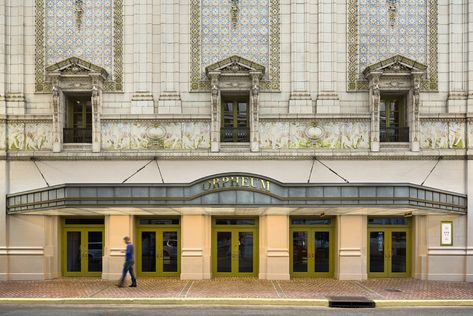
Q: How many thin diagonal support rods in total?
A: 6